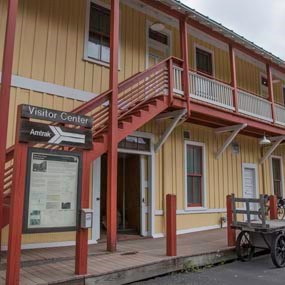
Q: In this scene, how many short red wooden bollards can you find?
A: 3